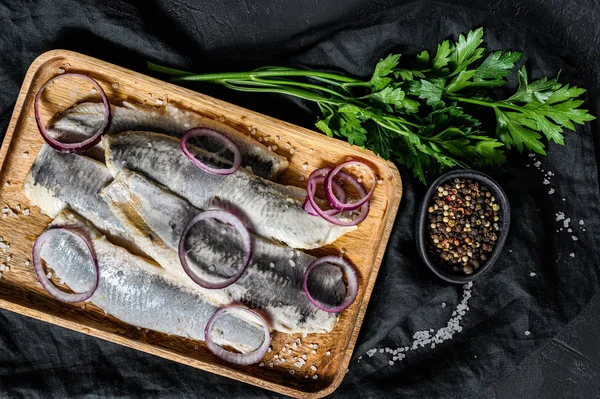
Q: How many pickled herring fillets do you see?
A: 5